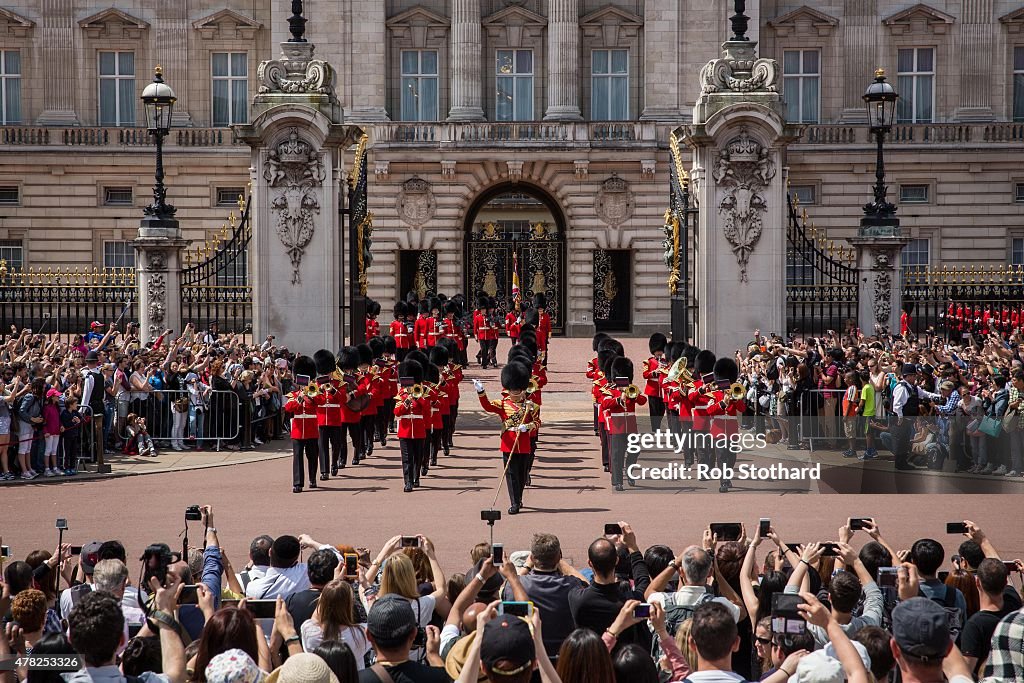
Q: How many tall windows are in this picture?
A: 9